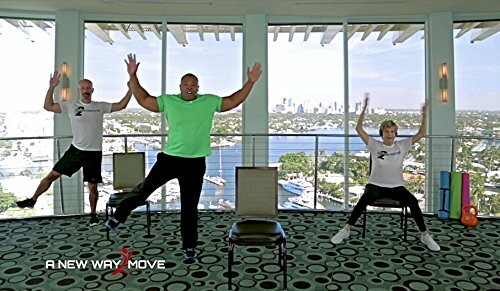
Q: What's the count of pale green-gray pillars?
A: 3